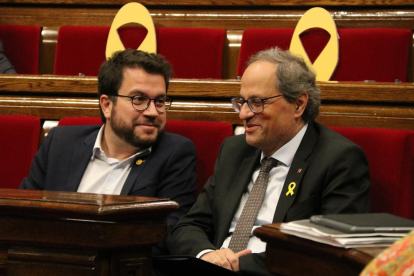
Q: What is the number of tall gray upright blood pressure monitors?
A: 0